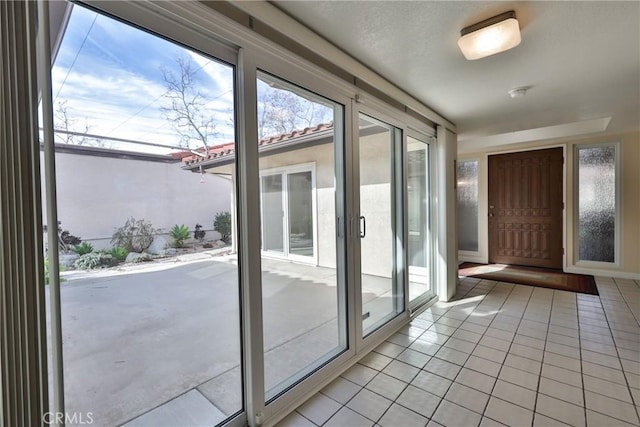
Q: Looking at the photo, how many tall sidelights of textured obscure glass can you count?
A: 2